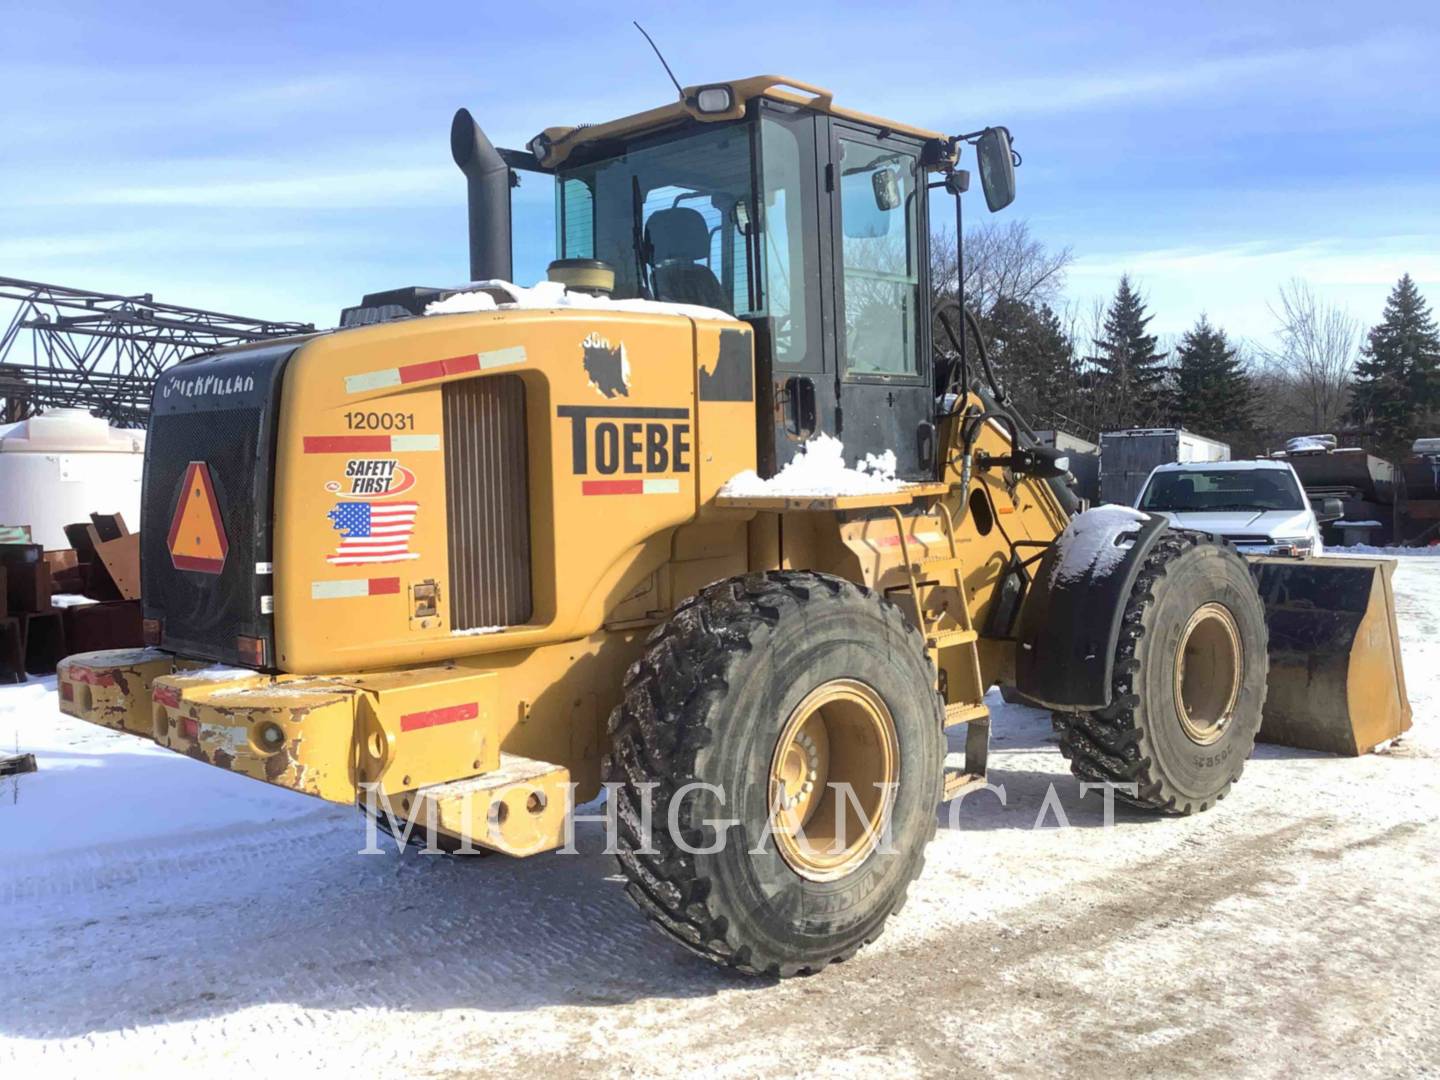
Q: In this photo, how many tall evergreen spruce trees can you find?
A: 3